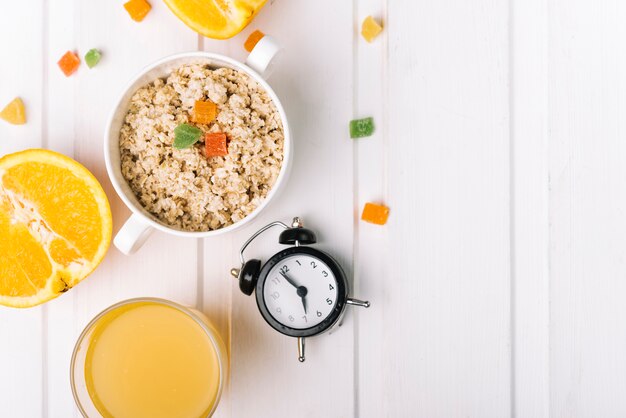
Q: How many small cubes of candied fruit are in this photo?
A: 10